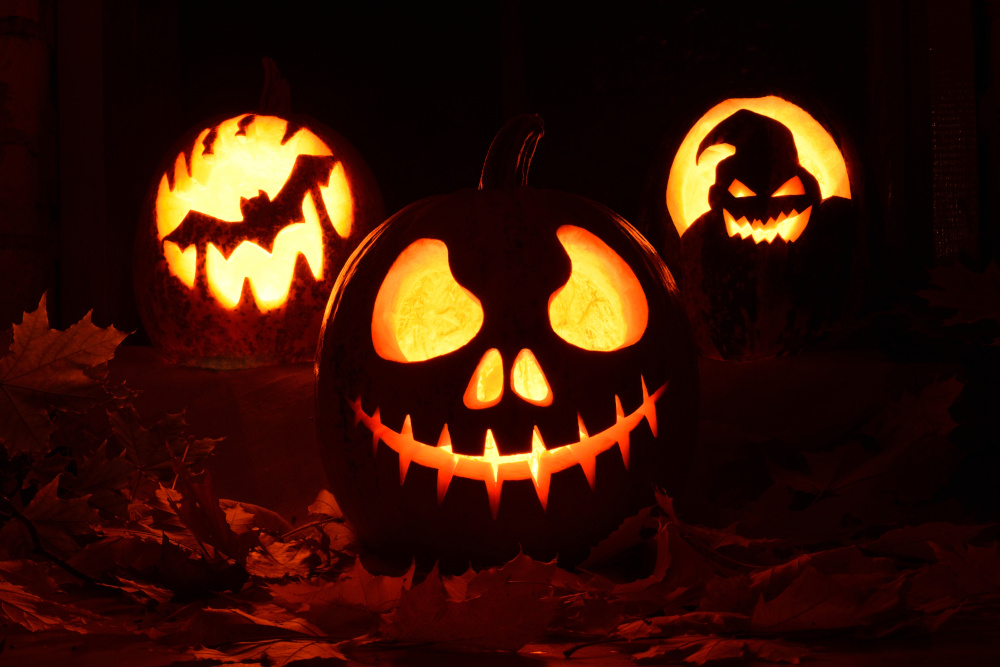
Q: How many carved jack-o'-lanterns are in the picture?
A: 3